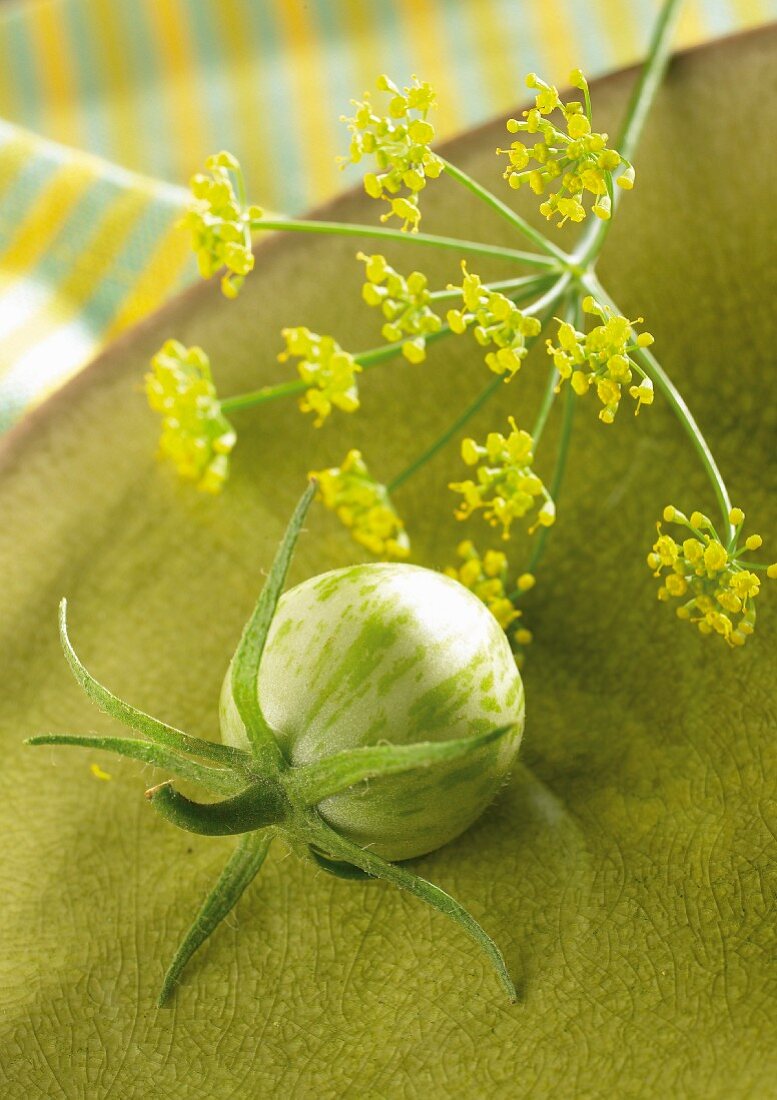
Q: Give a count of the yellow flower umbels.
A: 12